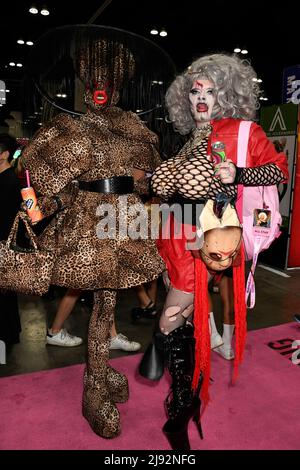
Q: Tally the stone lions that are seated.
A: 0